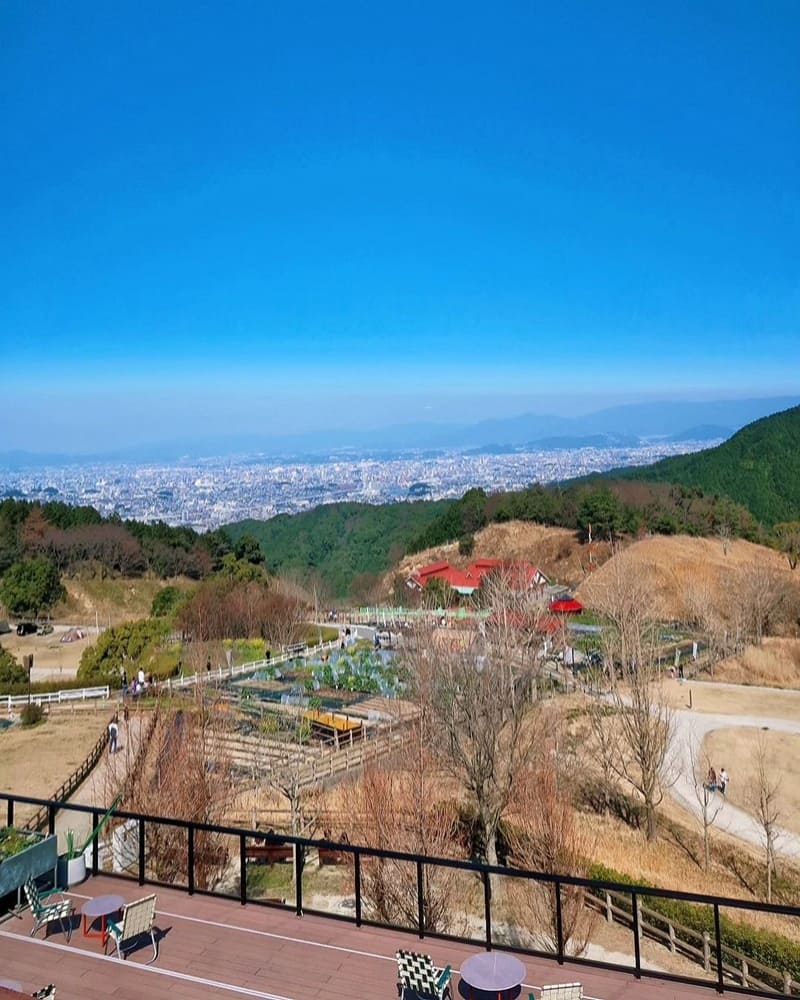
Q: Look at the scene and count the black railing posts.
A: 13